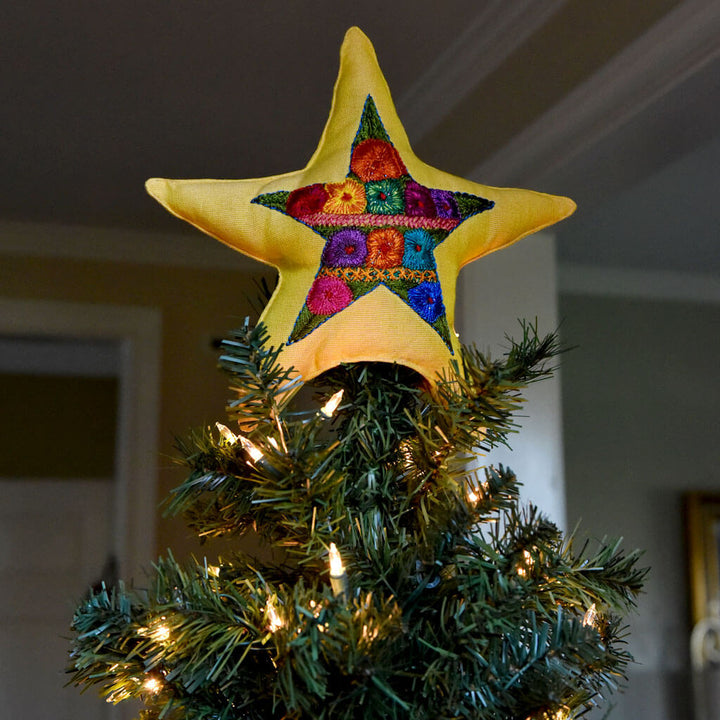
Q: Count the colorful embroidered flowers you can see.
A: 11